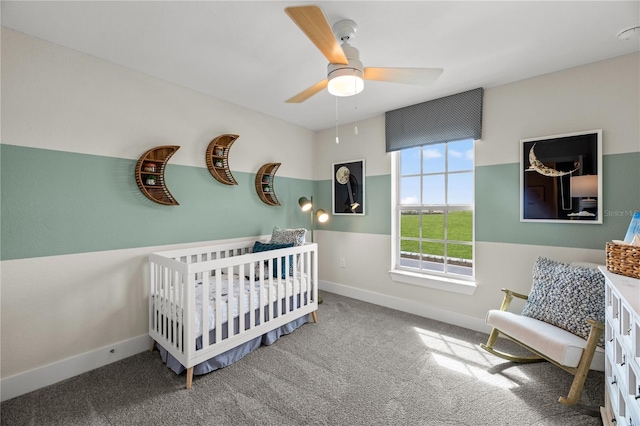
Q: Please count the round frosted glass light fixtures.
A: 1